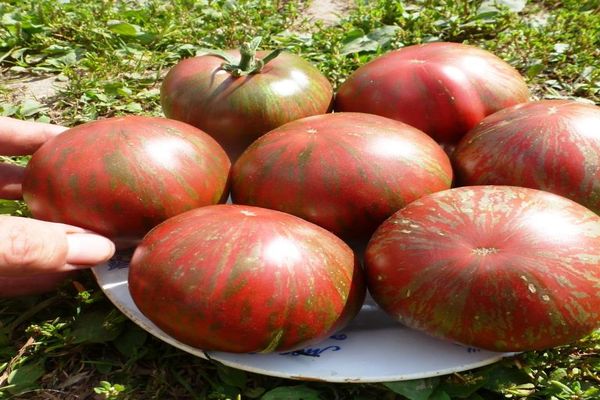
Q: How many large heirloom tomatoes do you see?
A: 7